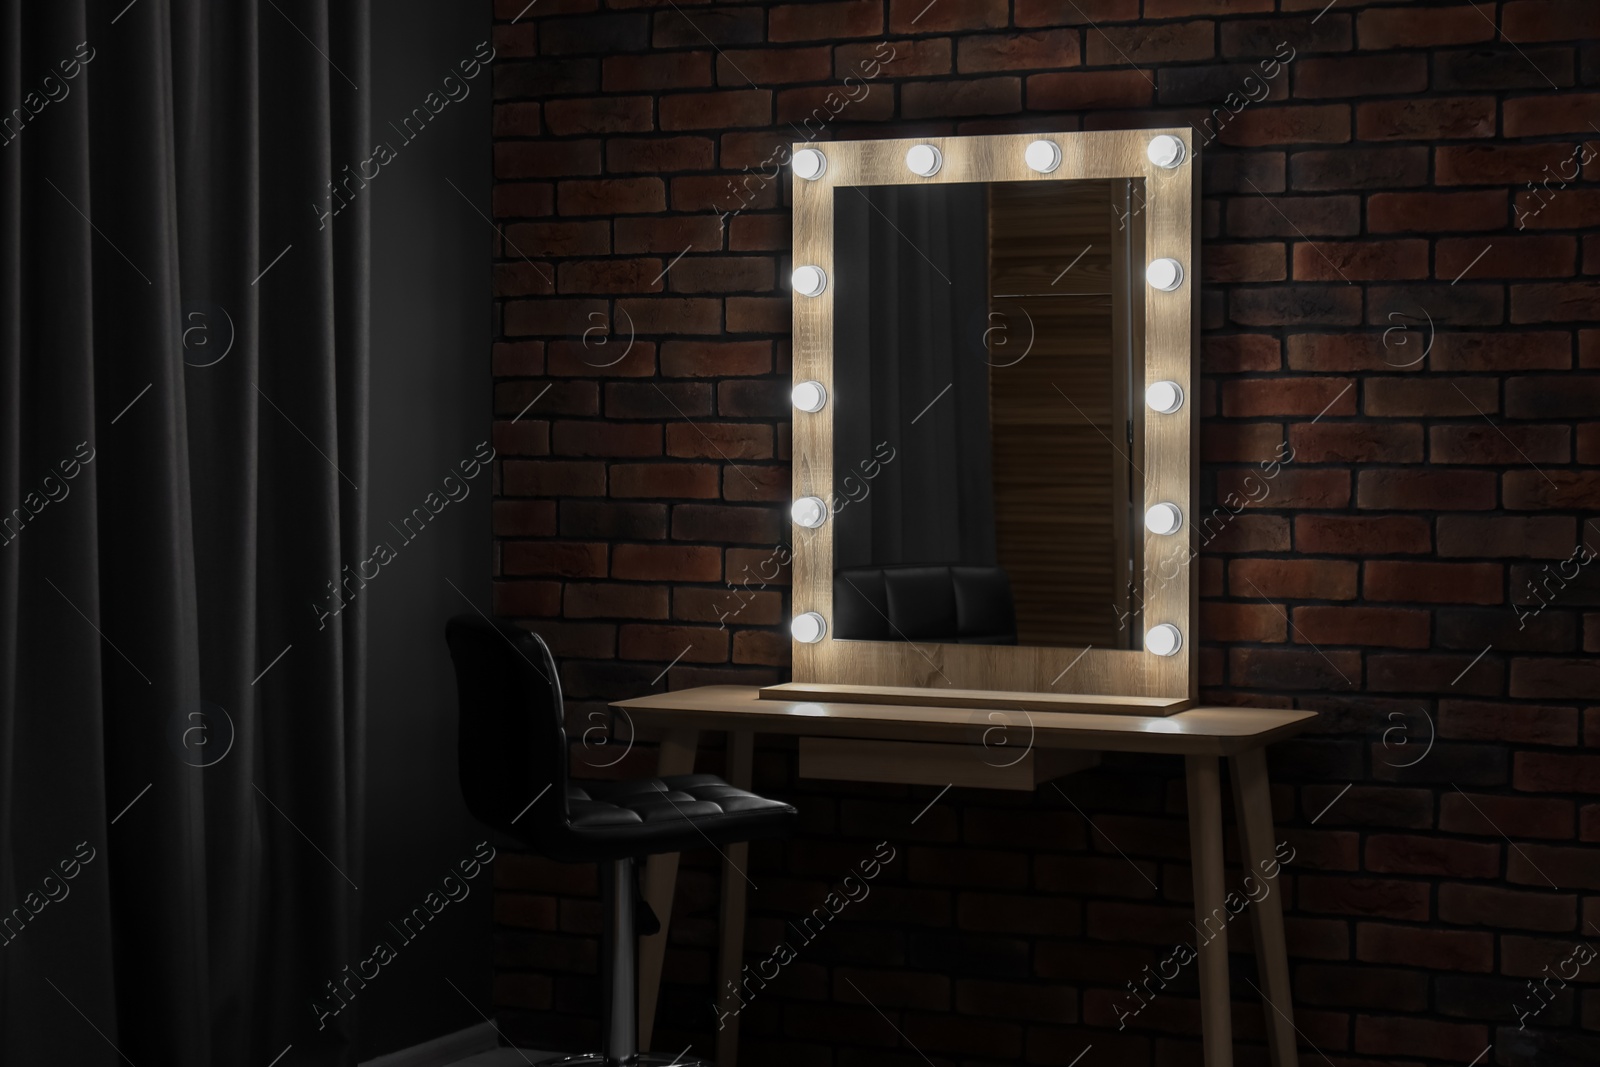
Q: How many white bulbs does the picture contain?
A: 12